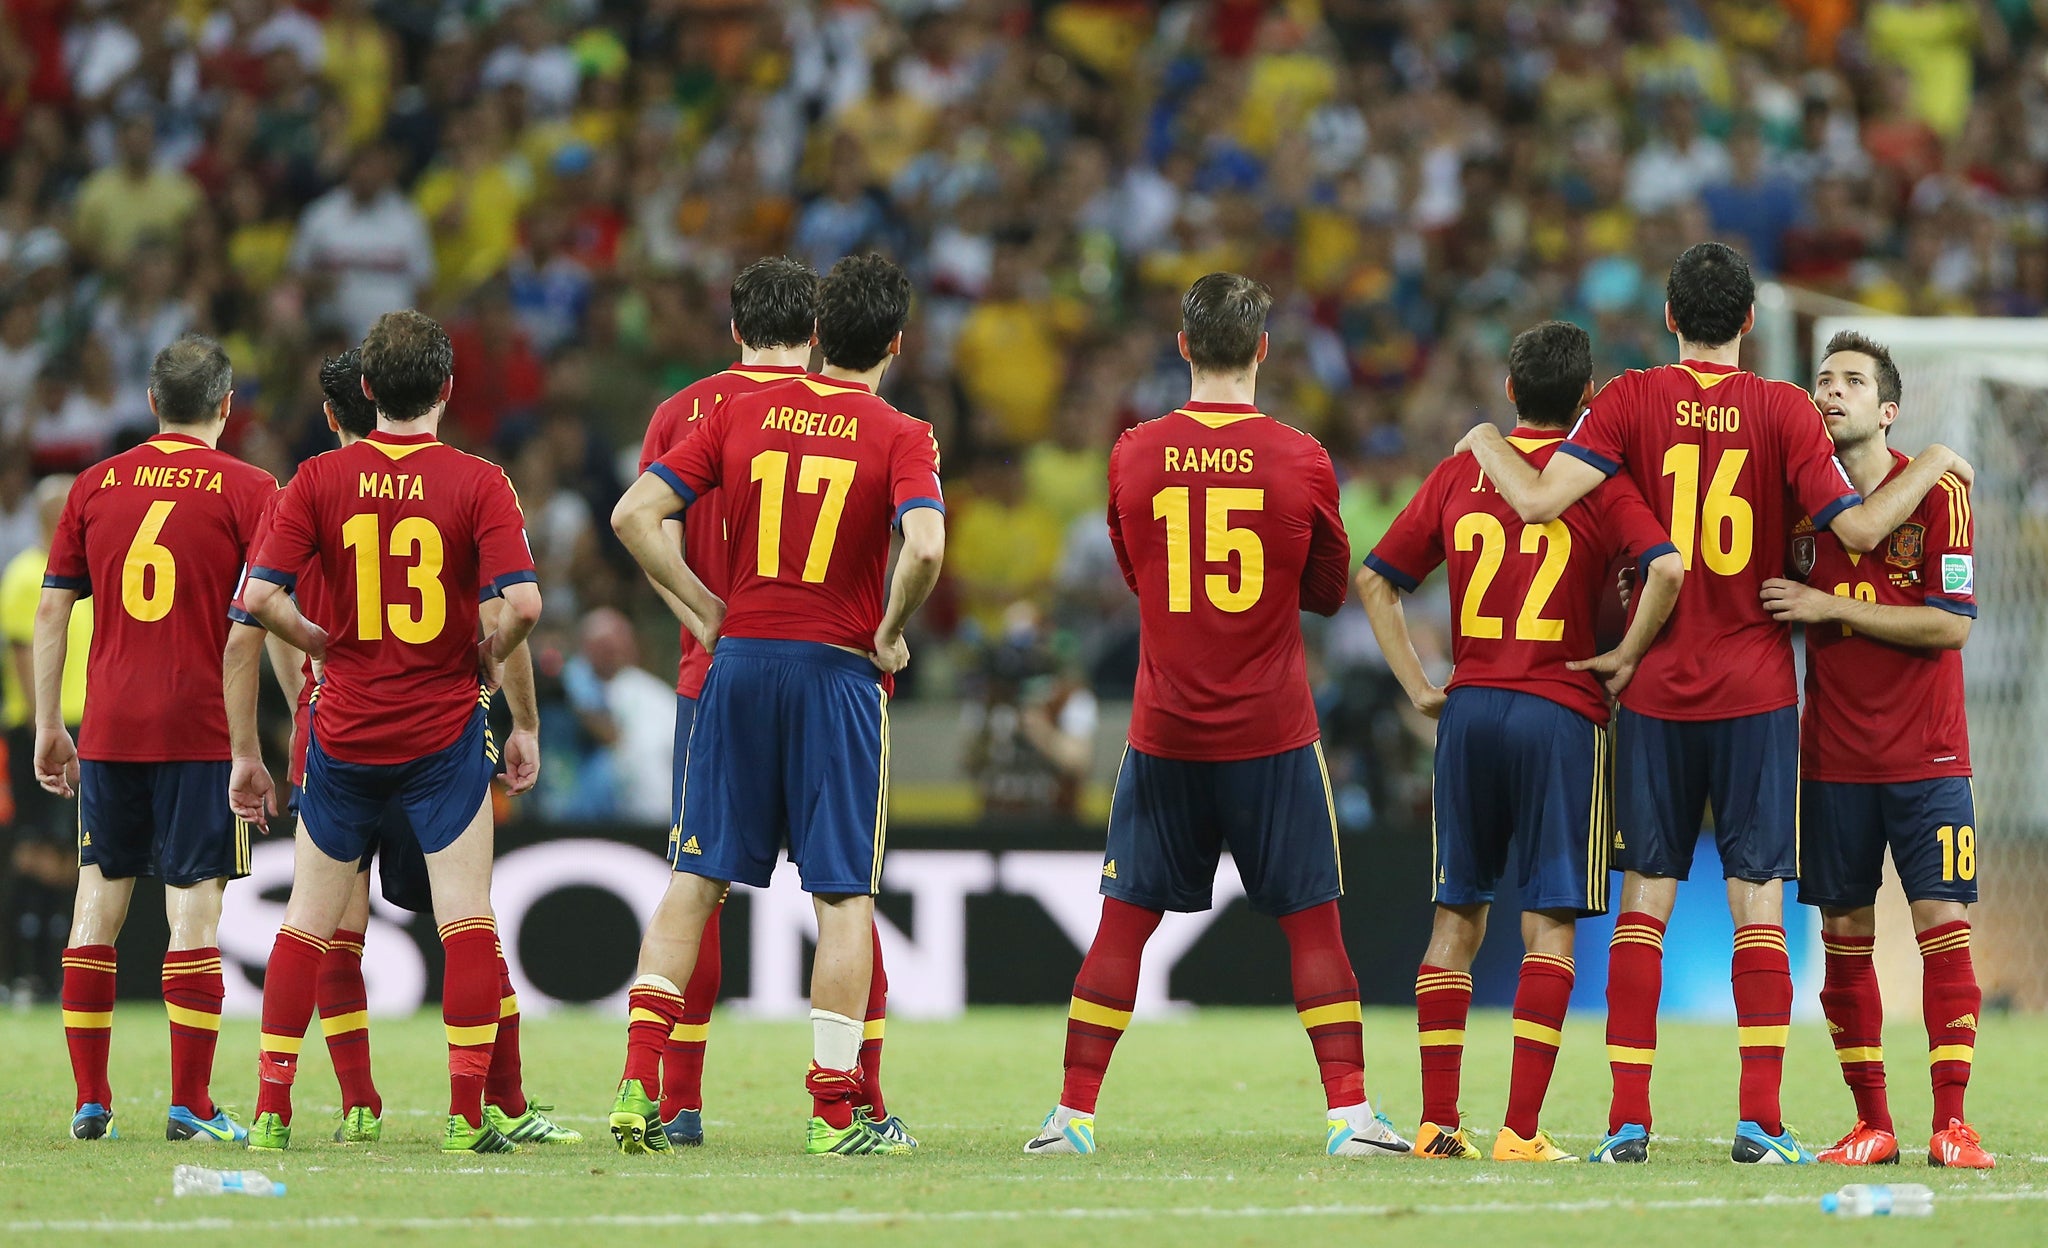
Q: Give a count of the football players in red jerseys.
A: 9